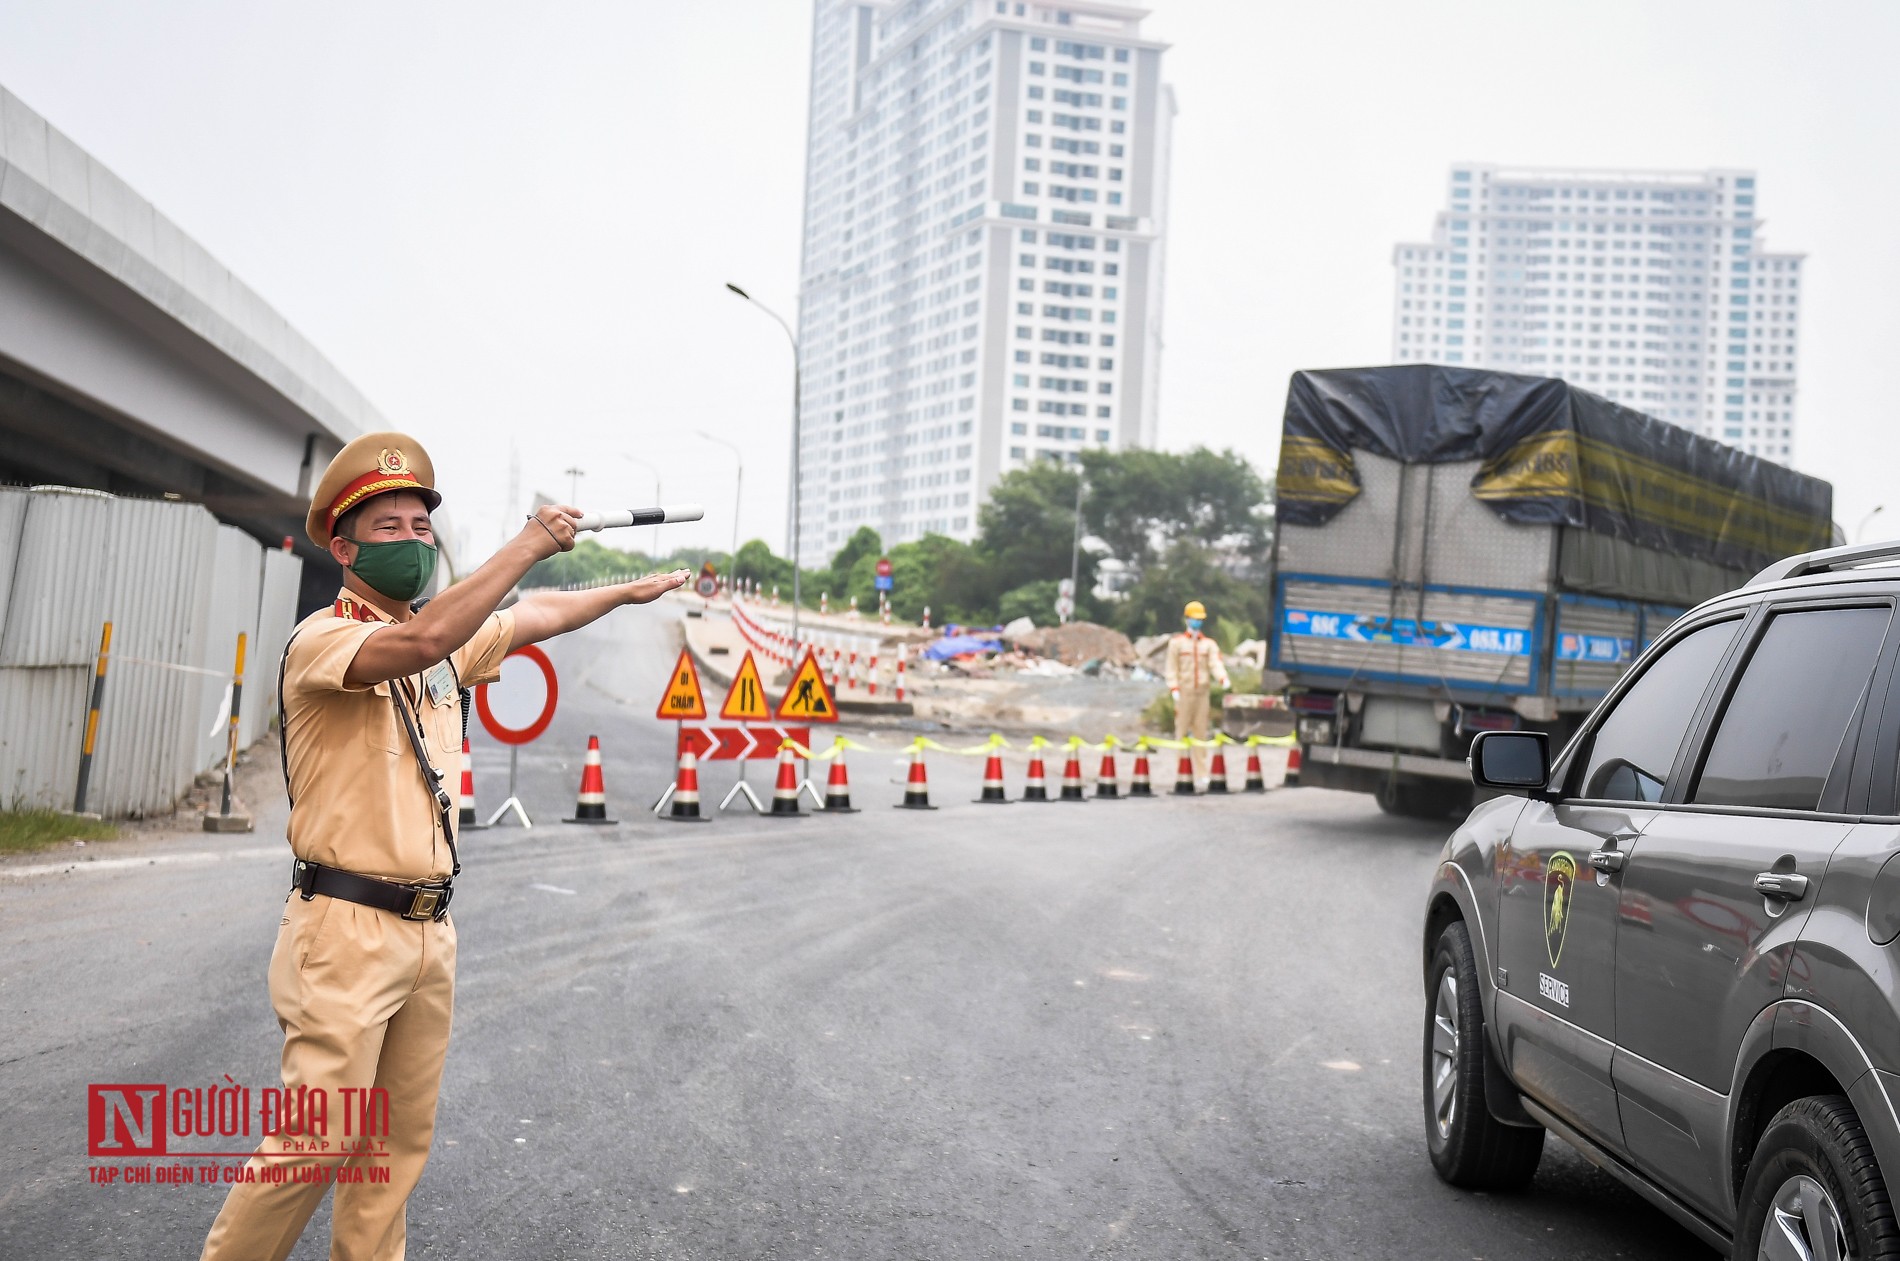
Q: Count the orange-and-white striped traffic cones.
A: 15